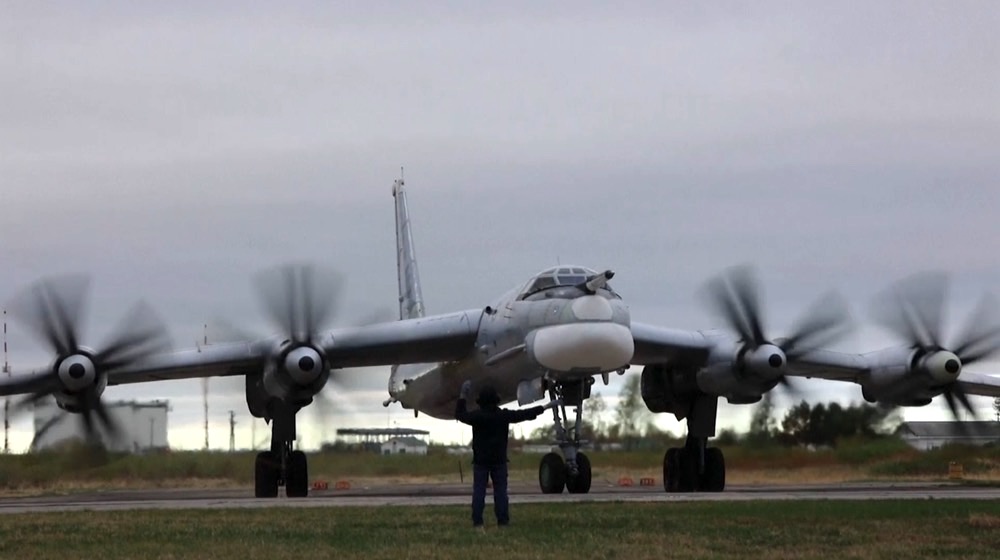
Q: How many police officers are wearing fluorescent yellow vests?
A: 0